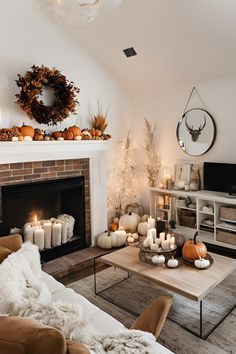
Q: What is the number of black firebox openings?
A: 1